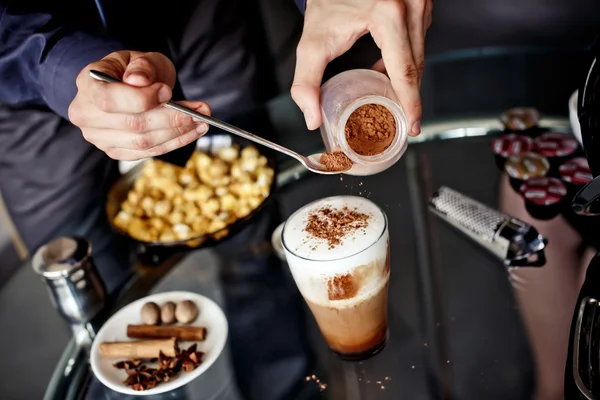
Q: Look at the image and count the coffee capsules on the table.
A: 6